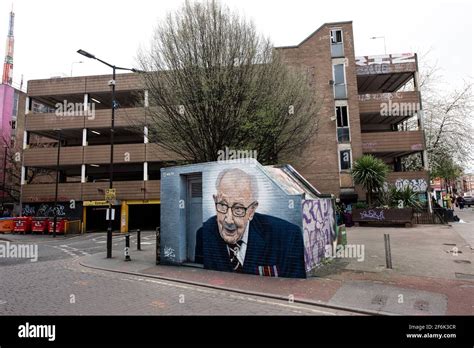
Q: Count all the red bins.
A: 3